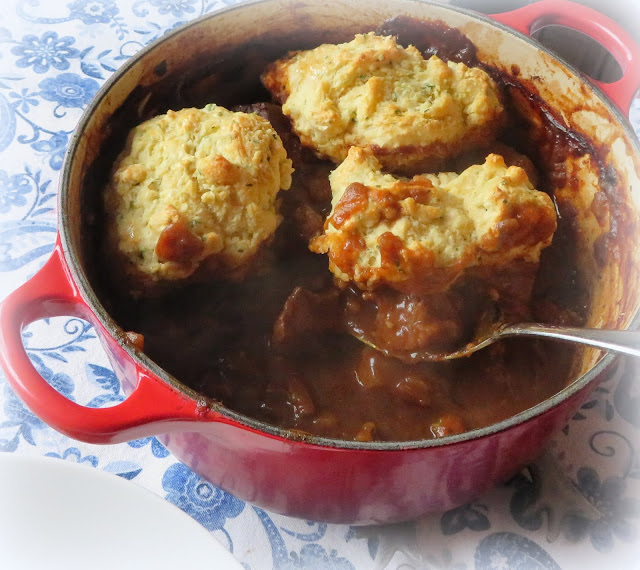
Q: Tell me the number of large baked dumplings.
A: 3